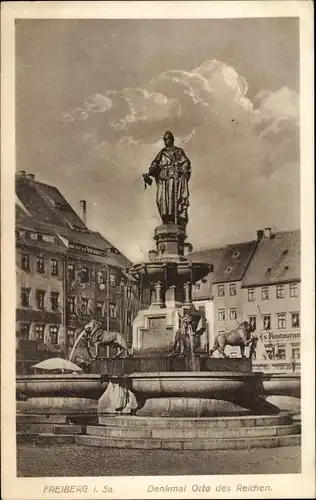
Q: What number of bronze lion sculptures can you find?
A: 3